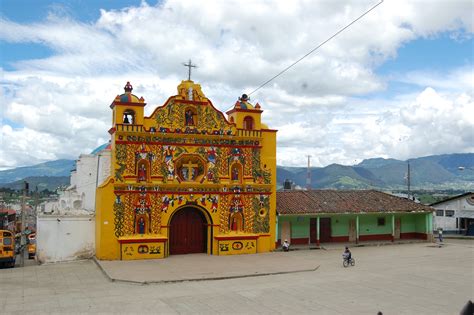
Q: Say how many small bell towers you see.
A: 2